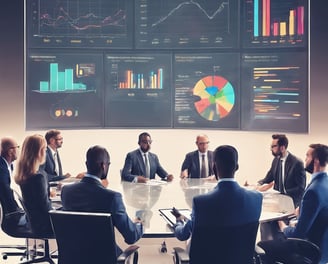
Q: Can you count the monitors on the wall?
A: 7